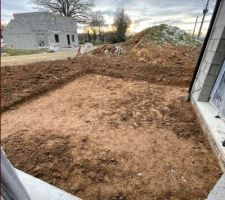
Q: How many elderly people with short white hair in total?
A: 0